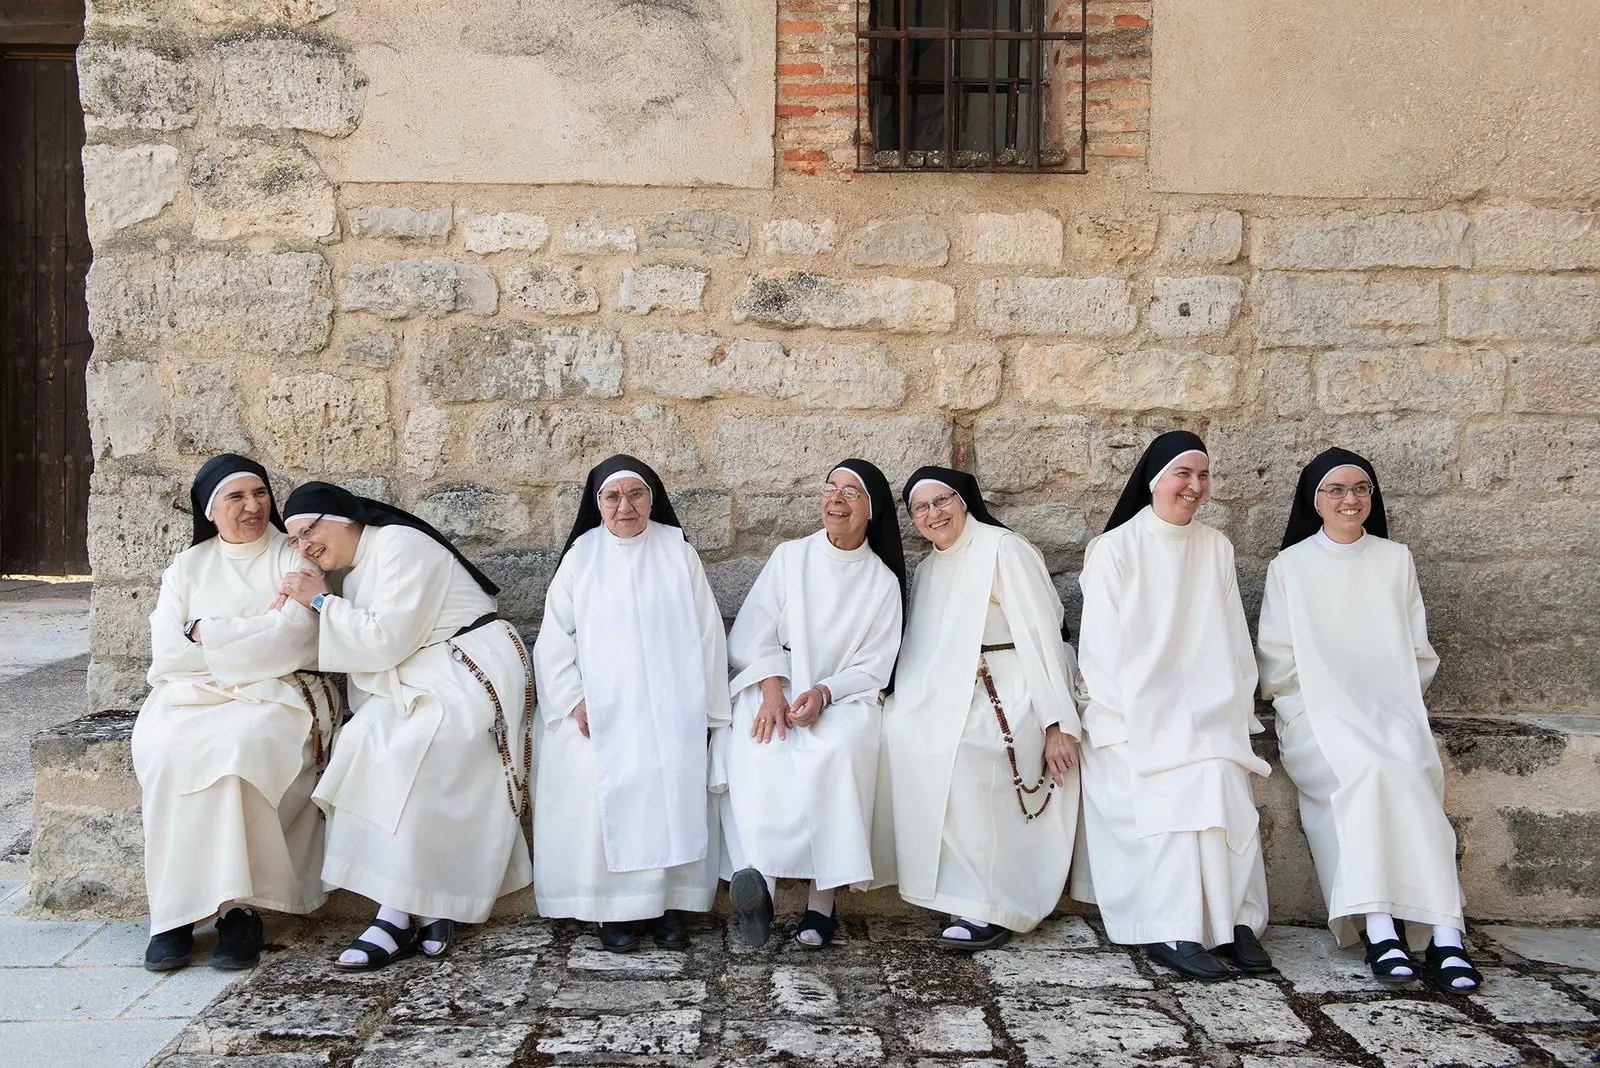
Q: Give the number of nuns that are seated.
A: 7